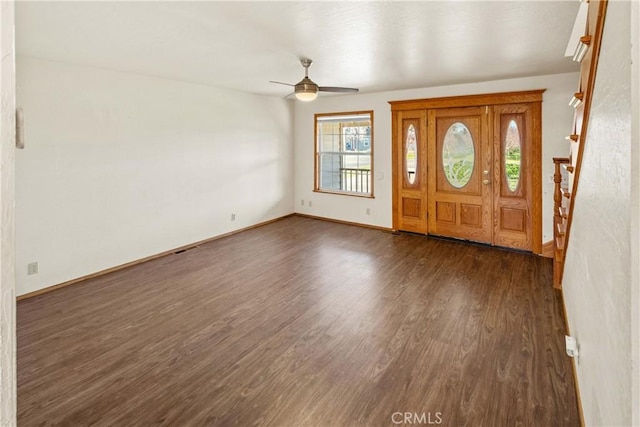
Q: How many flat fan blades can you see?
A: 3